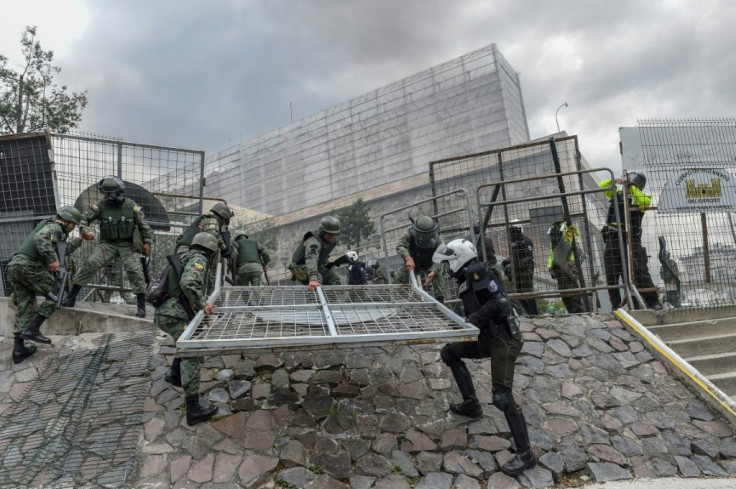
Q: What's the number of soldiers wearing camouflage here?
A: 7